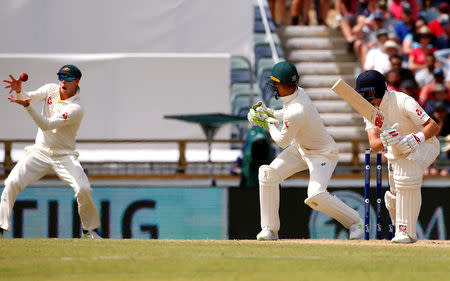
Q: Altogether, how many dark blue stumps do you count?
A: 3